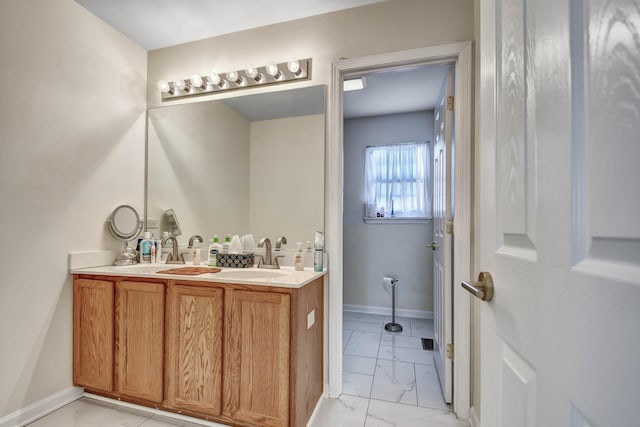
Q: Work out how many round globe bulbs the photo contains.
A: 8